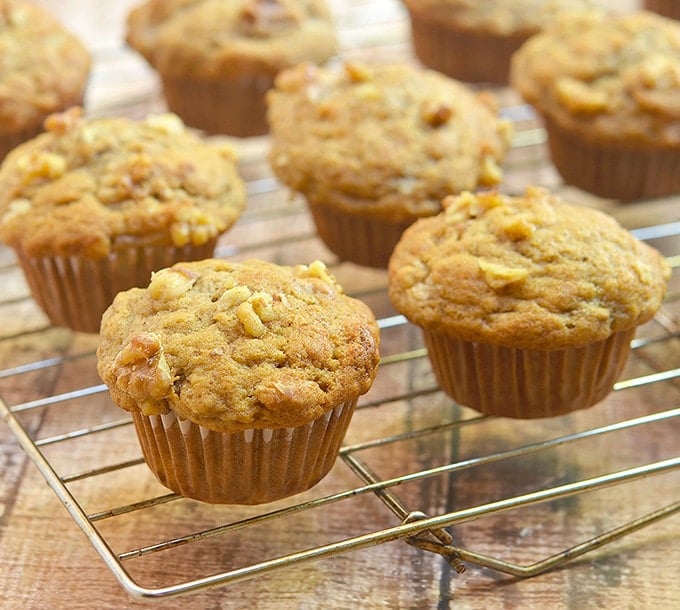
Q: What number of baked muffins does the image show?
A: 9